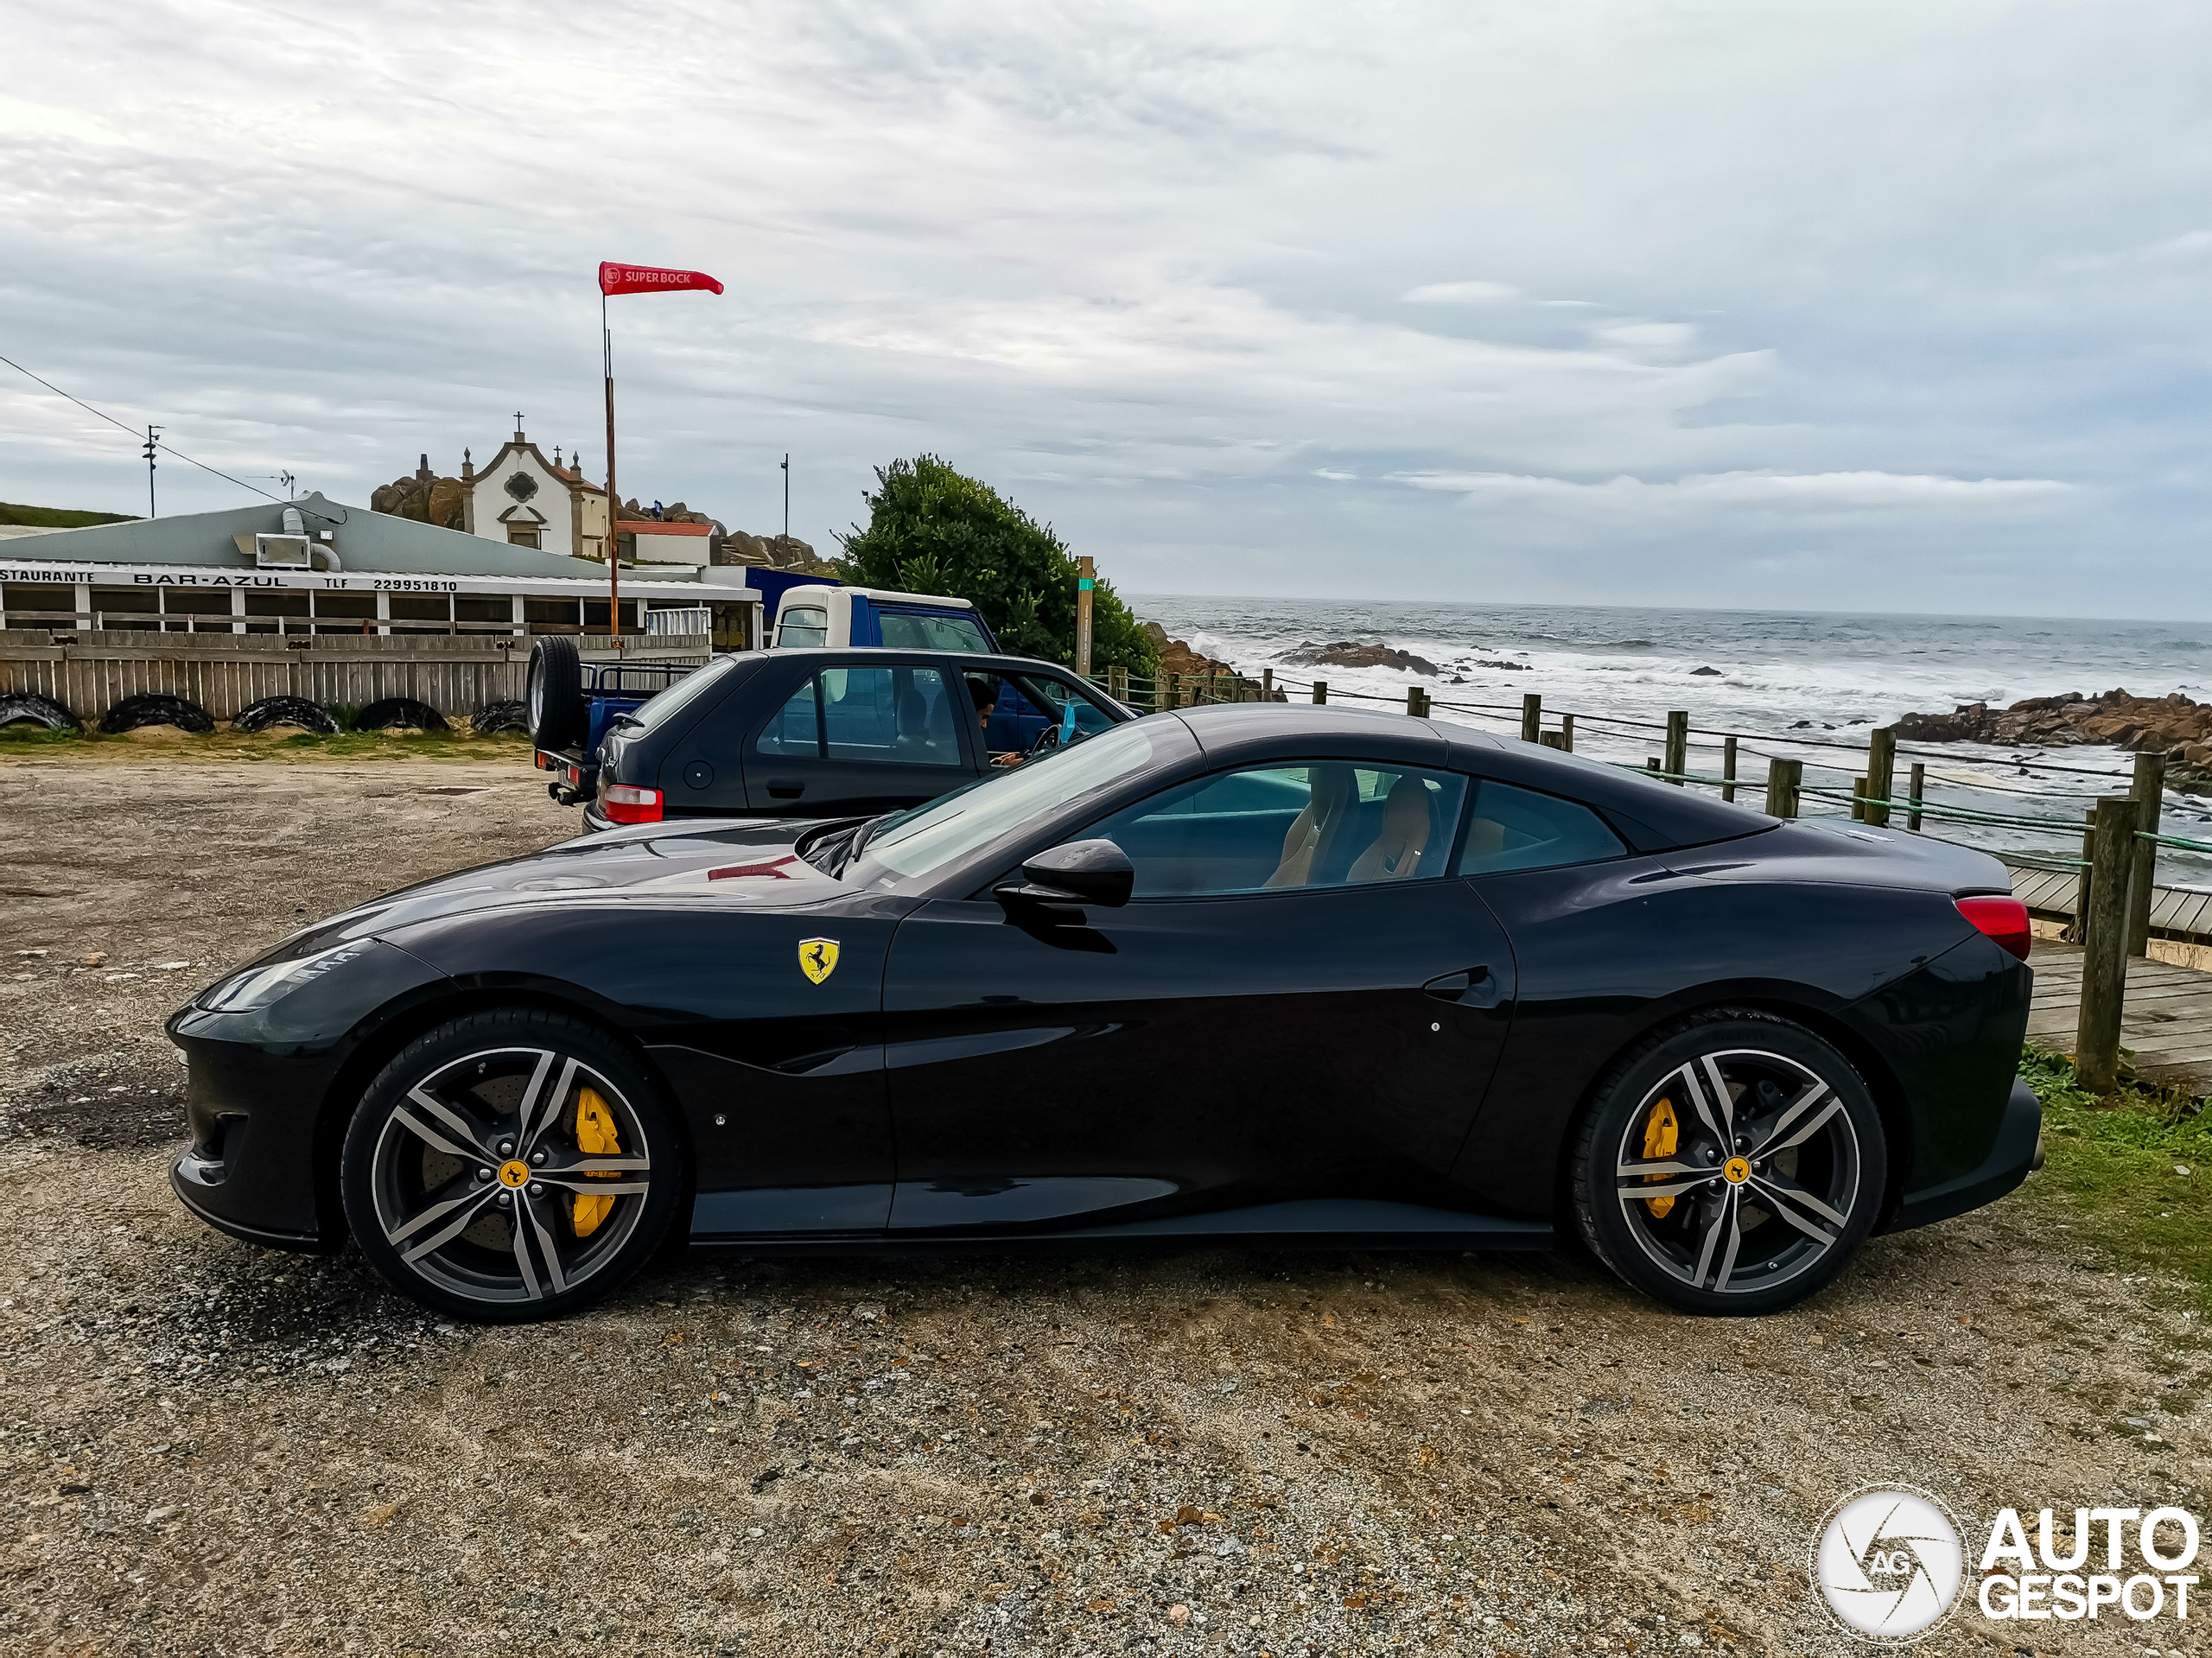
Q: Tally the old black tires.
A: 5